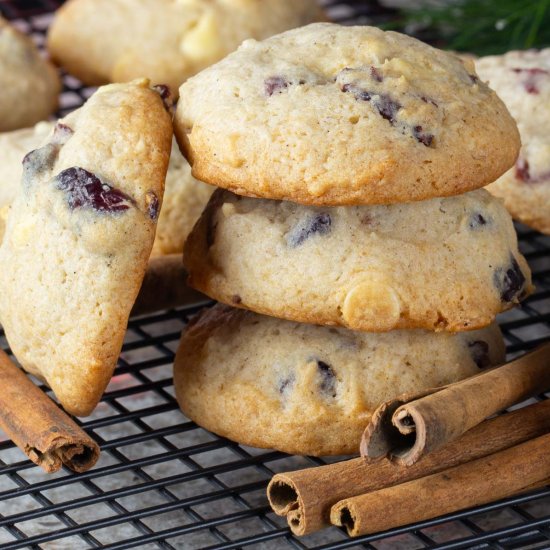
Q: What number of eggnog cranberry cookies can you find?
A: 8